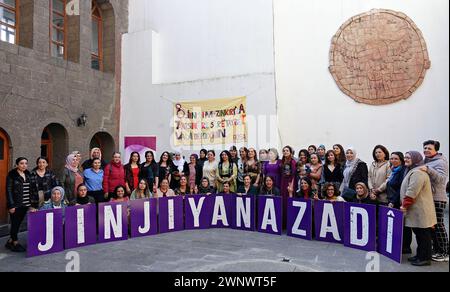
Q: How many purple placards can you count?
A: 13